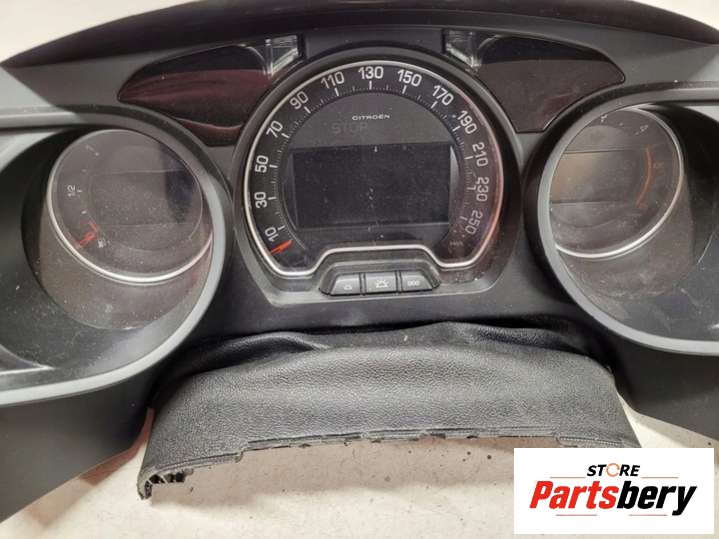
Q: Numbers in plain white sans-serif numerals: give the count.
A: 13